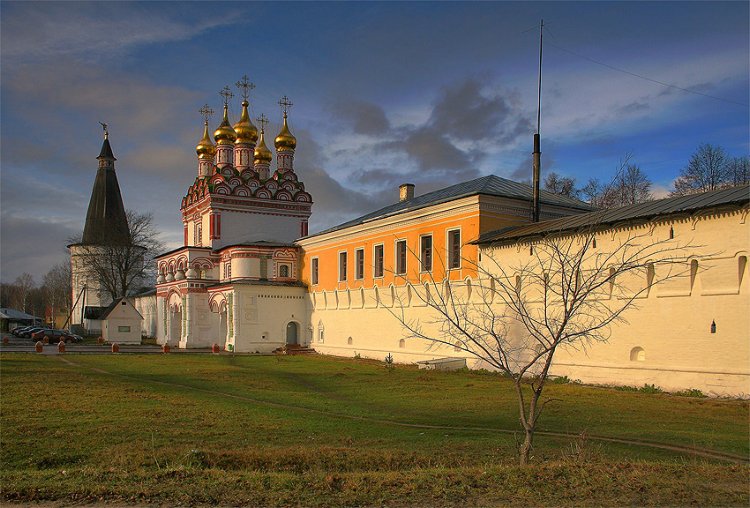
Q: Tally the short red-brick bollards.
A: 9